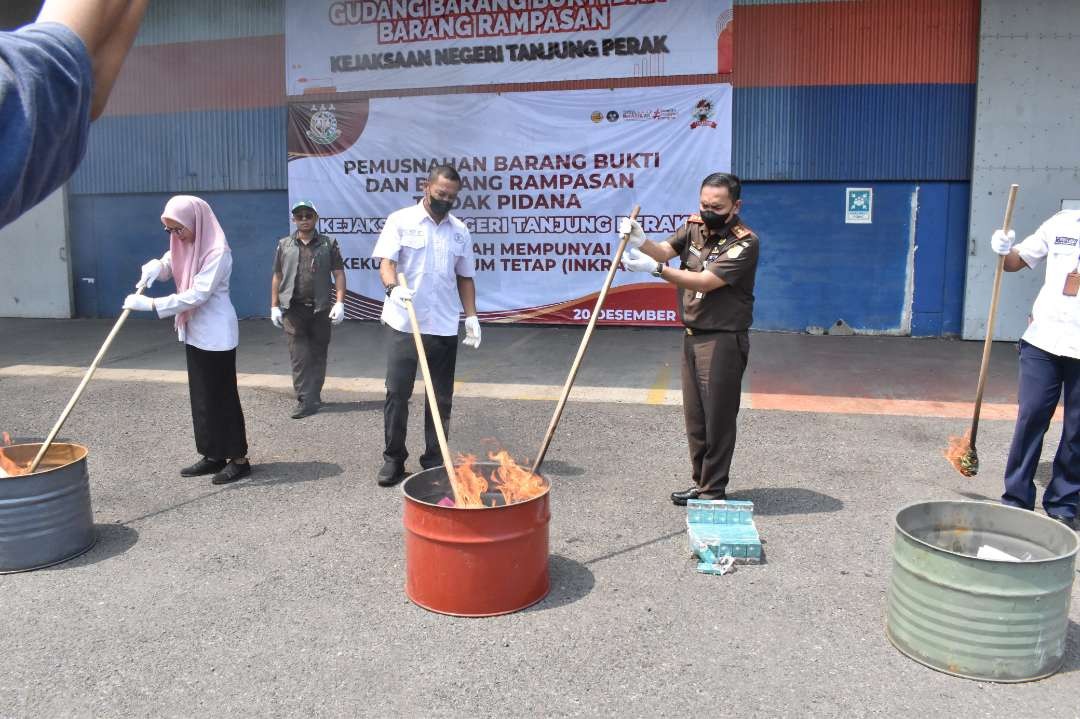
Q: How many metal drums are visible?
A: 3